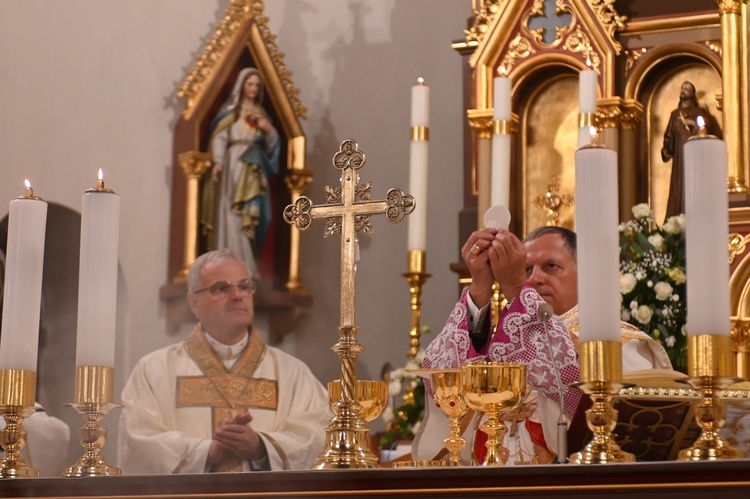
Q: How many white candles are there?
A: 7